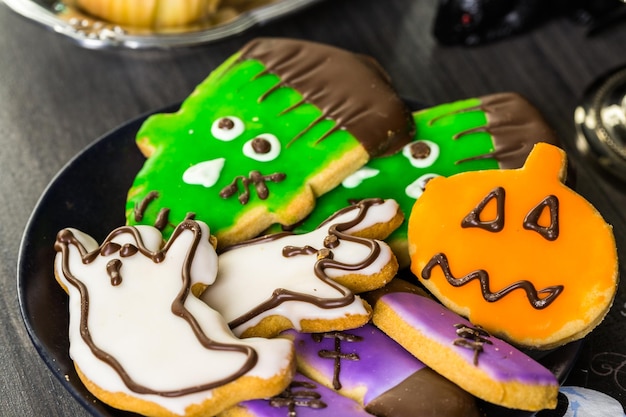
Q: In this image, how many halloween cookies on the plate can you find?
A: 8